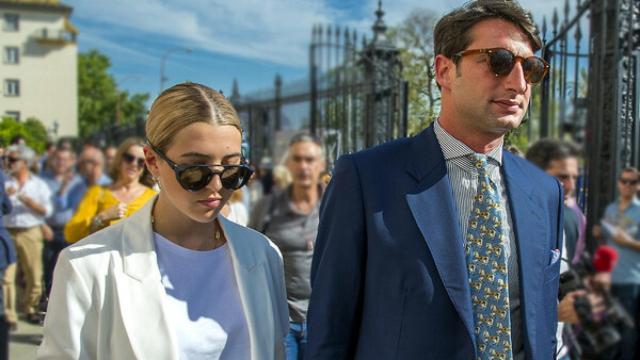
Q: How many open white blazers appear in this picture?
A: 1